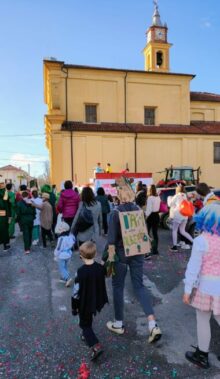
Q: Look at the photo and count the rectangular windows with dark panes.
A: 3